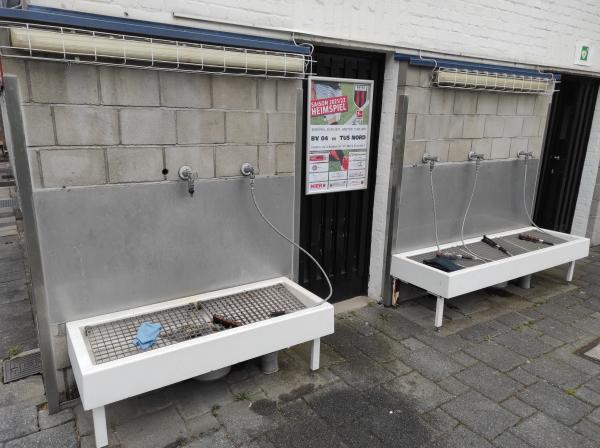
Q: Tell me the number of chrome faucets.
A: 5